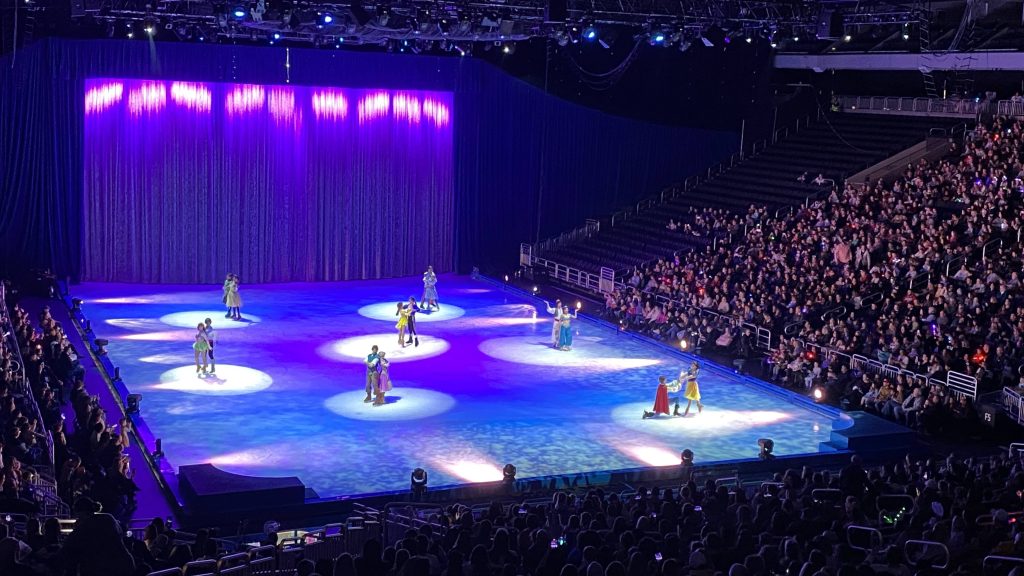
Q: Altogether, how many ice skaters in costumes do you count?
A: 14